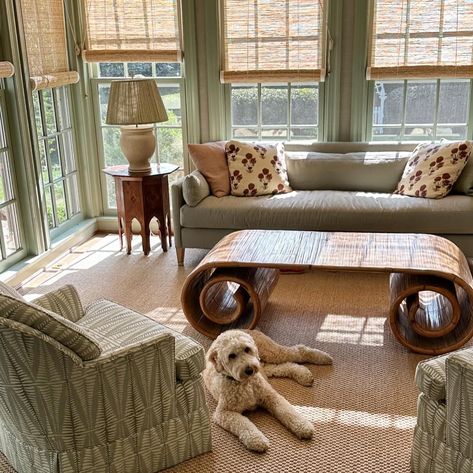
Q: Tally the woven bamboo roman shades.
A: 5